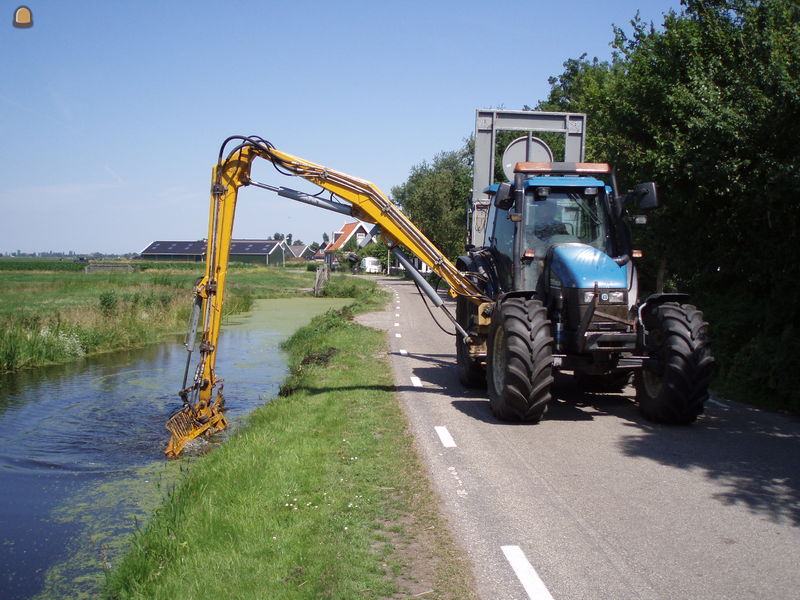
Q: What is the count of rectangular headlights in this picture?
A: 2